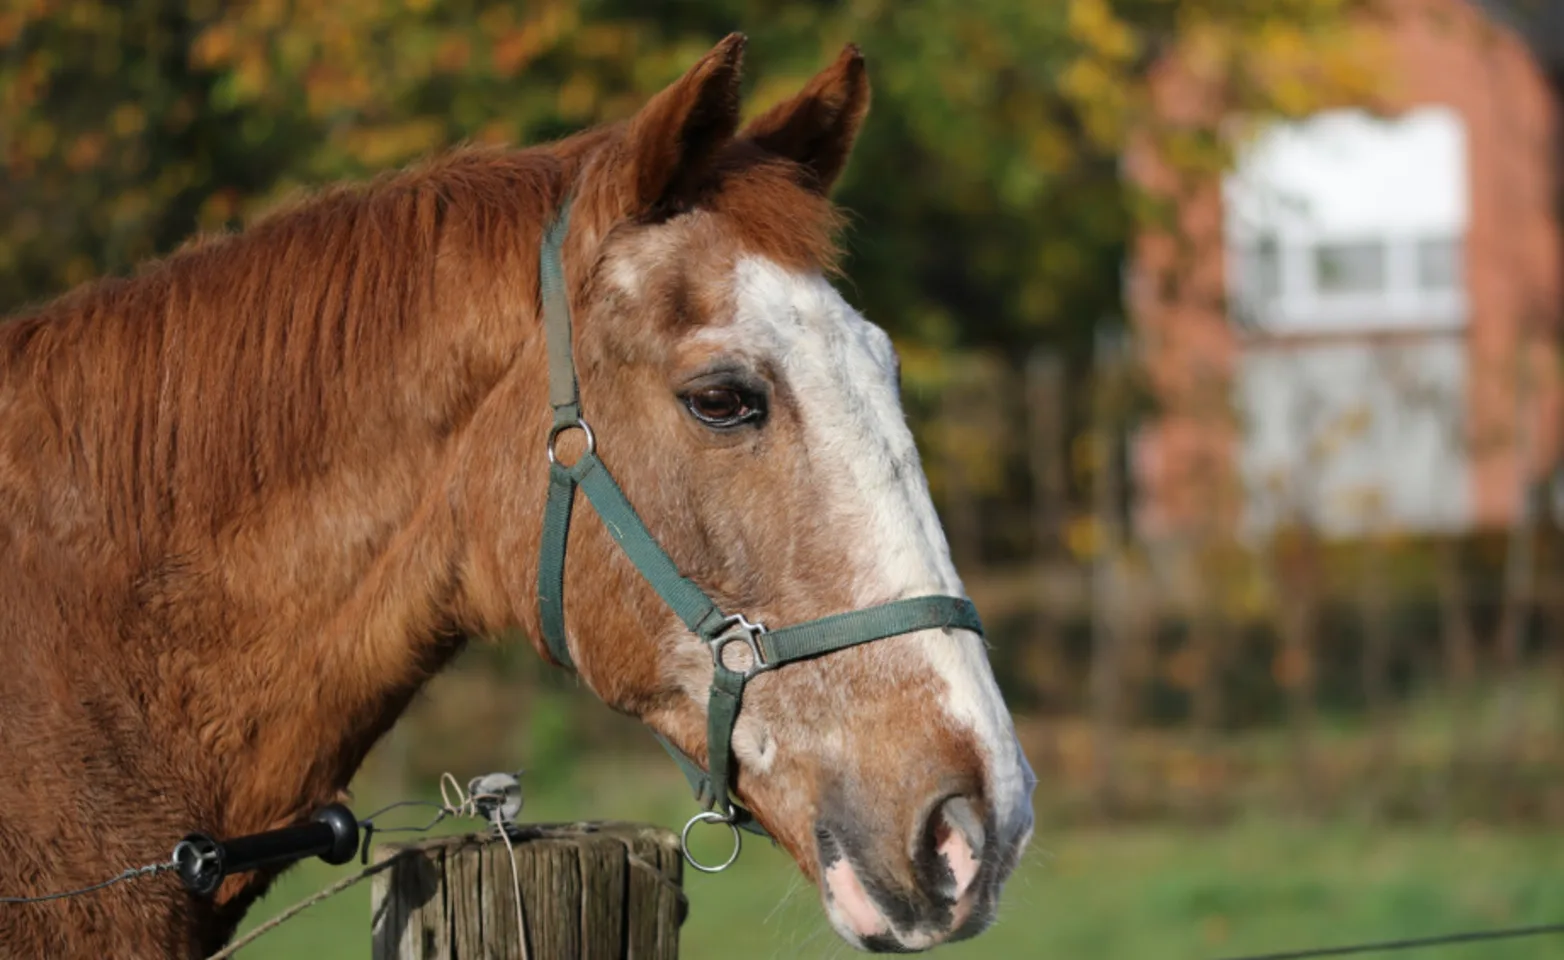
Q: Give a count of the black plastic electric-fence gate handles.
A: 1